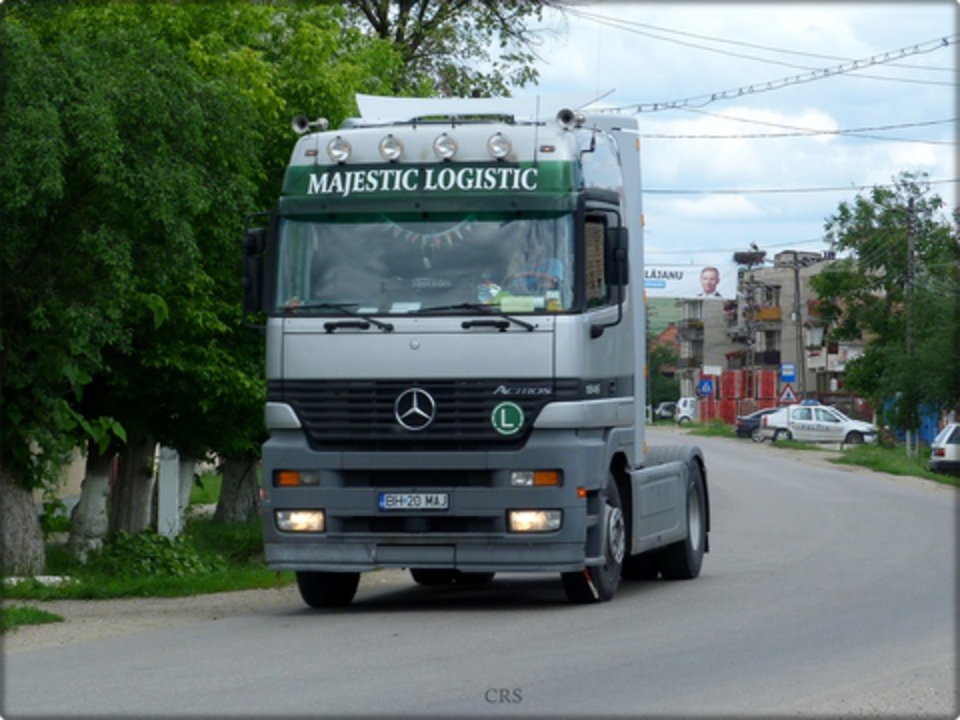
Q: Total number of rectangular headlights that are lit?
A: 2